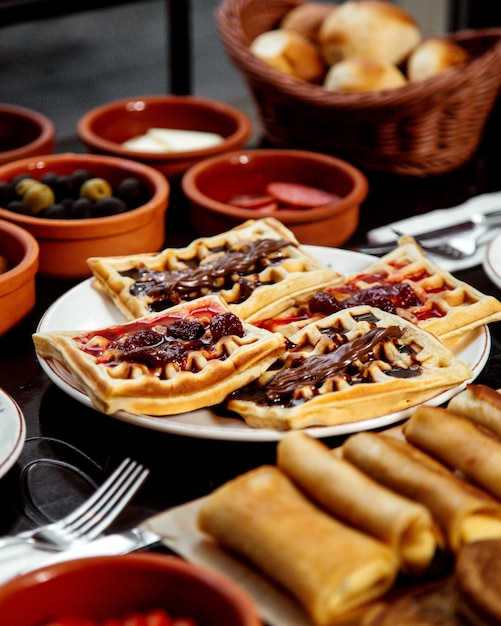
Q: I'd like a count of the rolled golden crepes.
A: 5